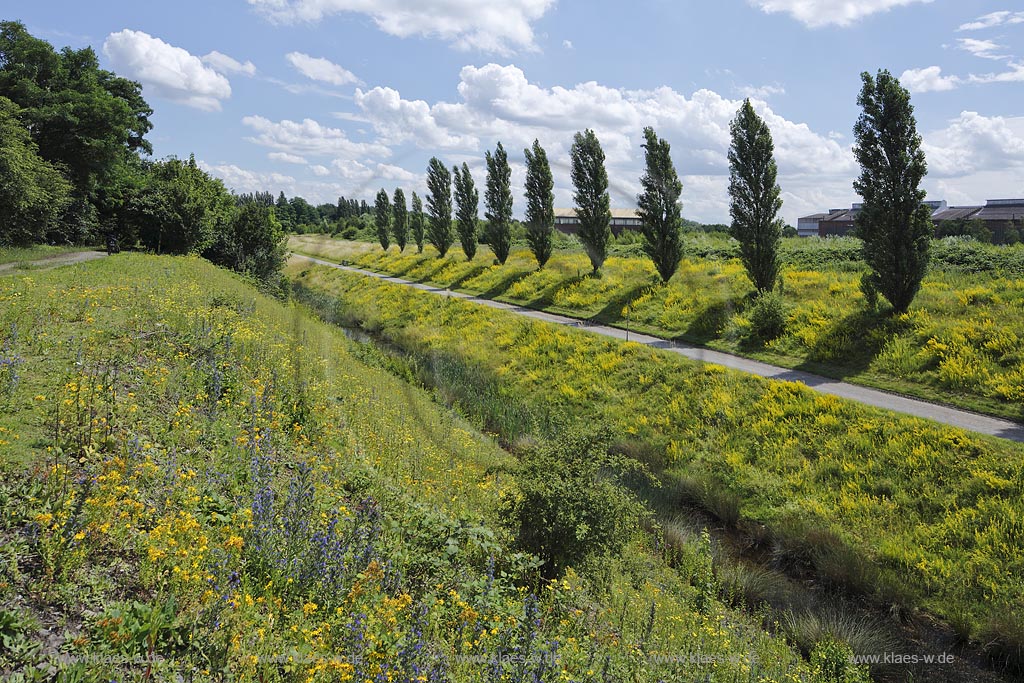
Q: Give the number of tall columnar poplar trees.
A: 11